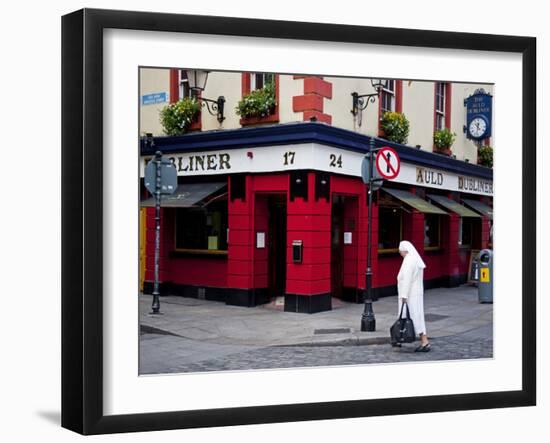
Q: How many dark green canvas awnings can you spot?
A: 4